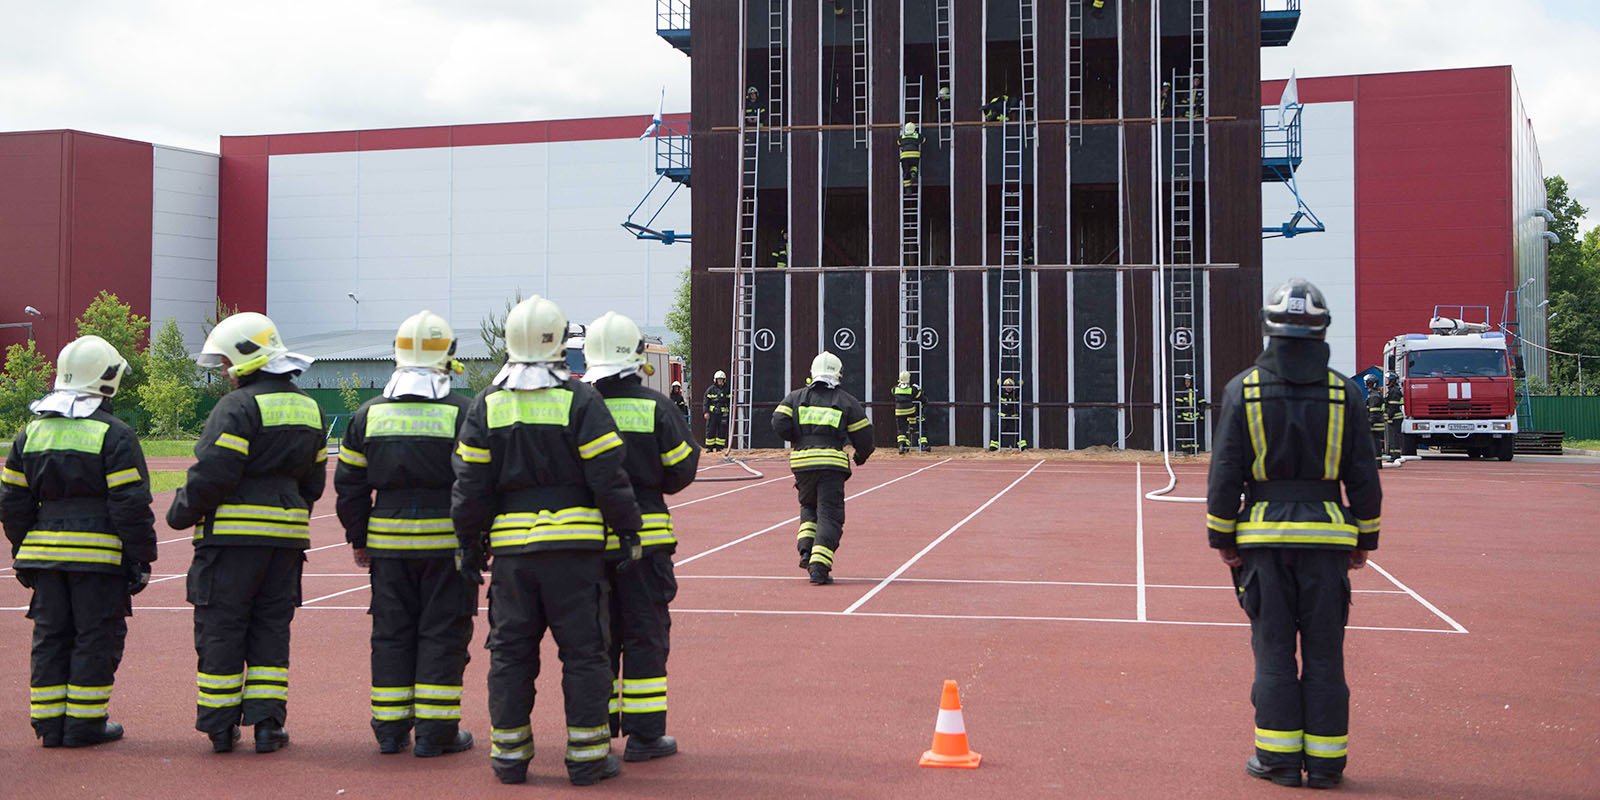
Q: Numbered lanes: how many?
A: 6